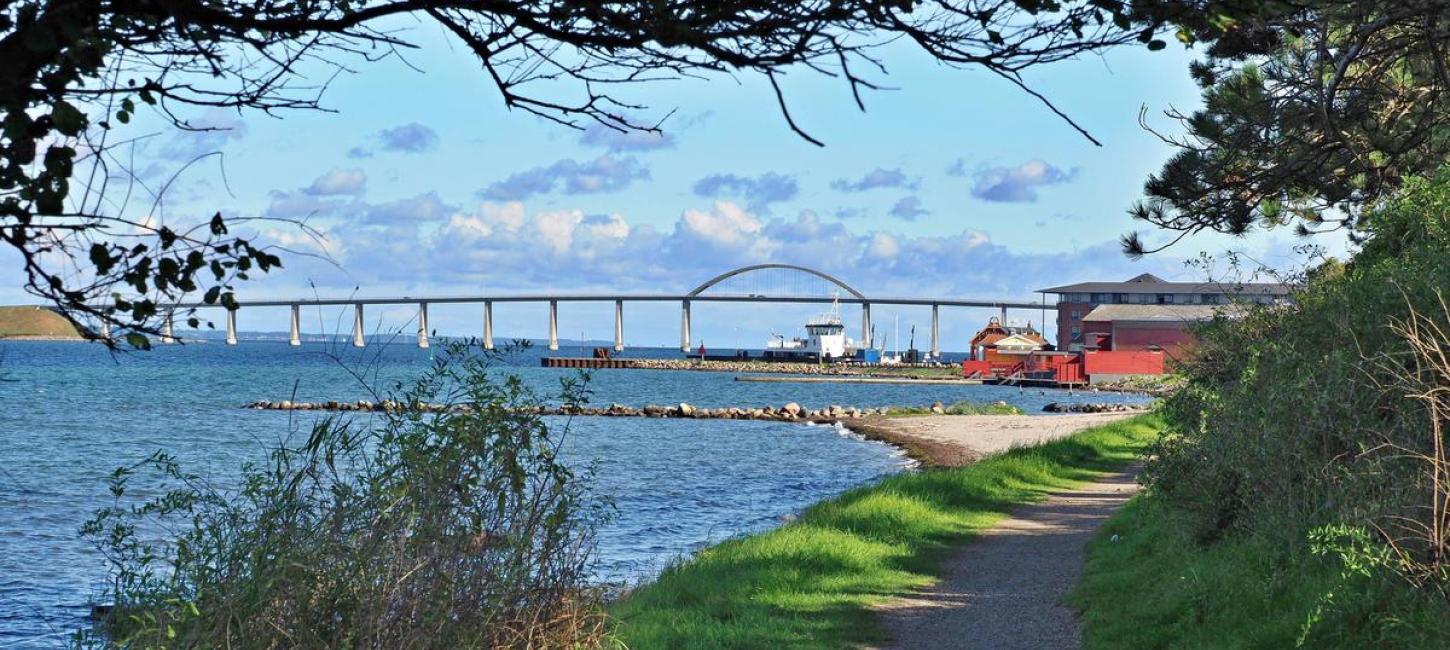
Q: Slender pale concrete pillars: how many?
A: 13